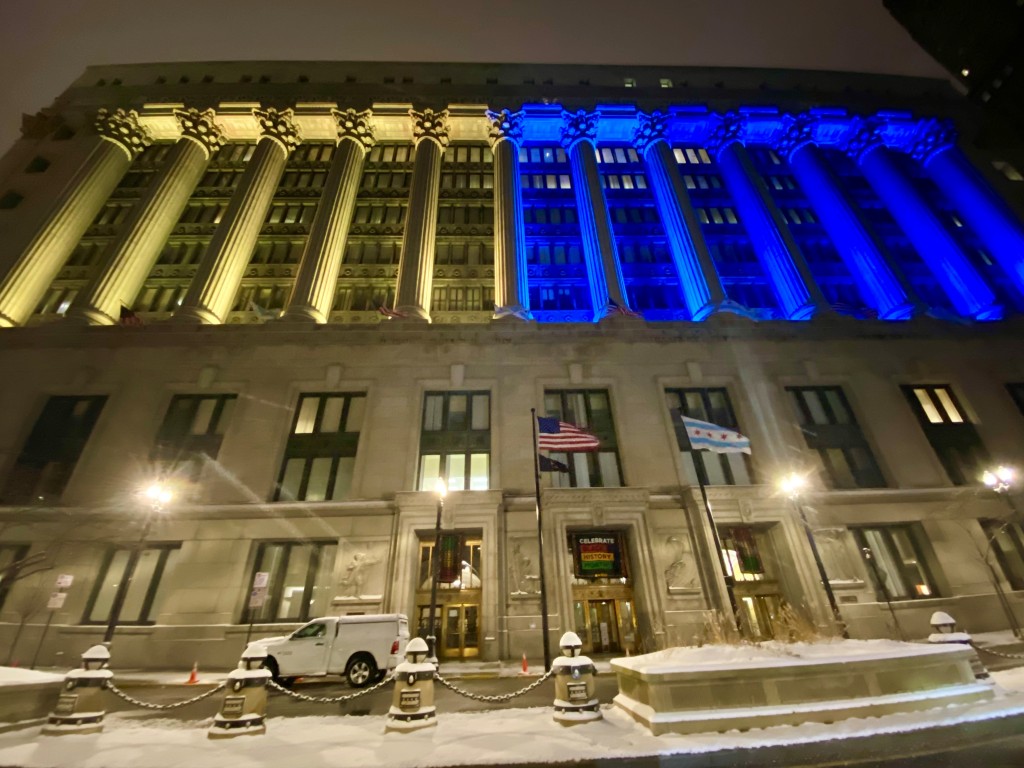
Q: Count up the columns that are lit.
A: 12